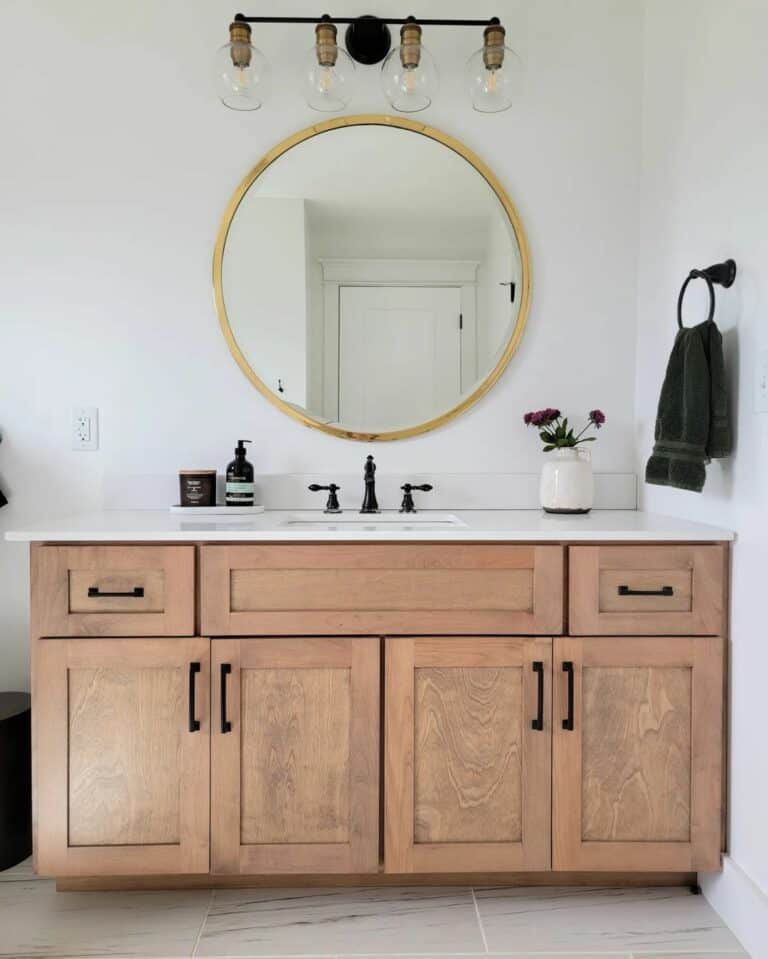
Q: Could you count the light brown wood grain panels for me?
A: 7